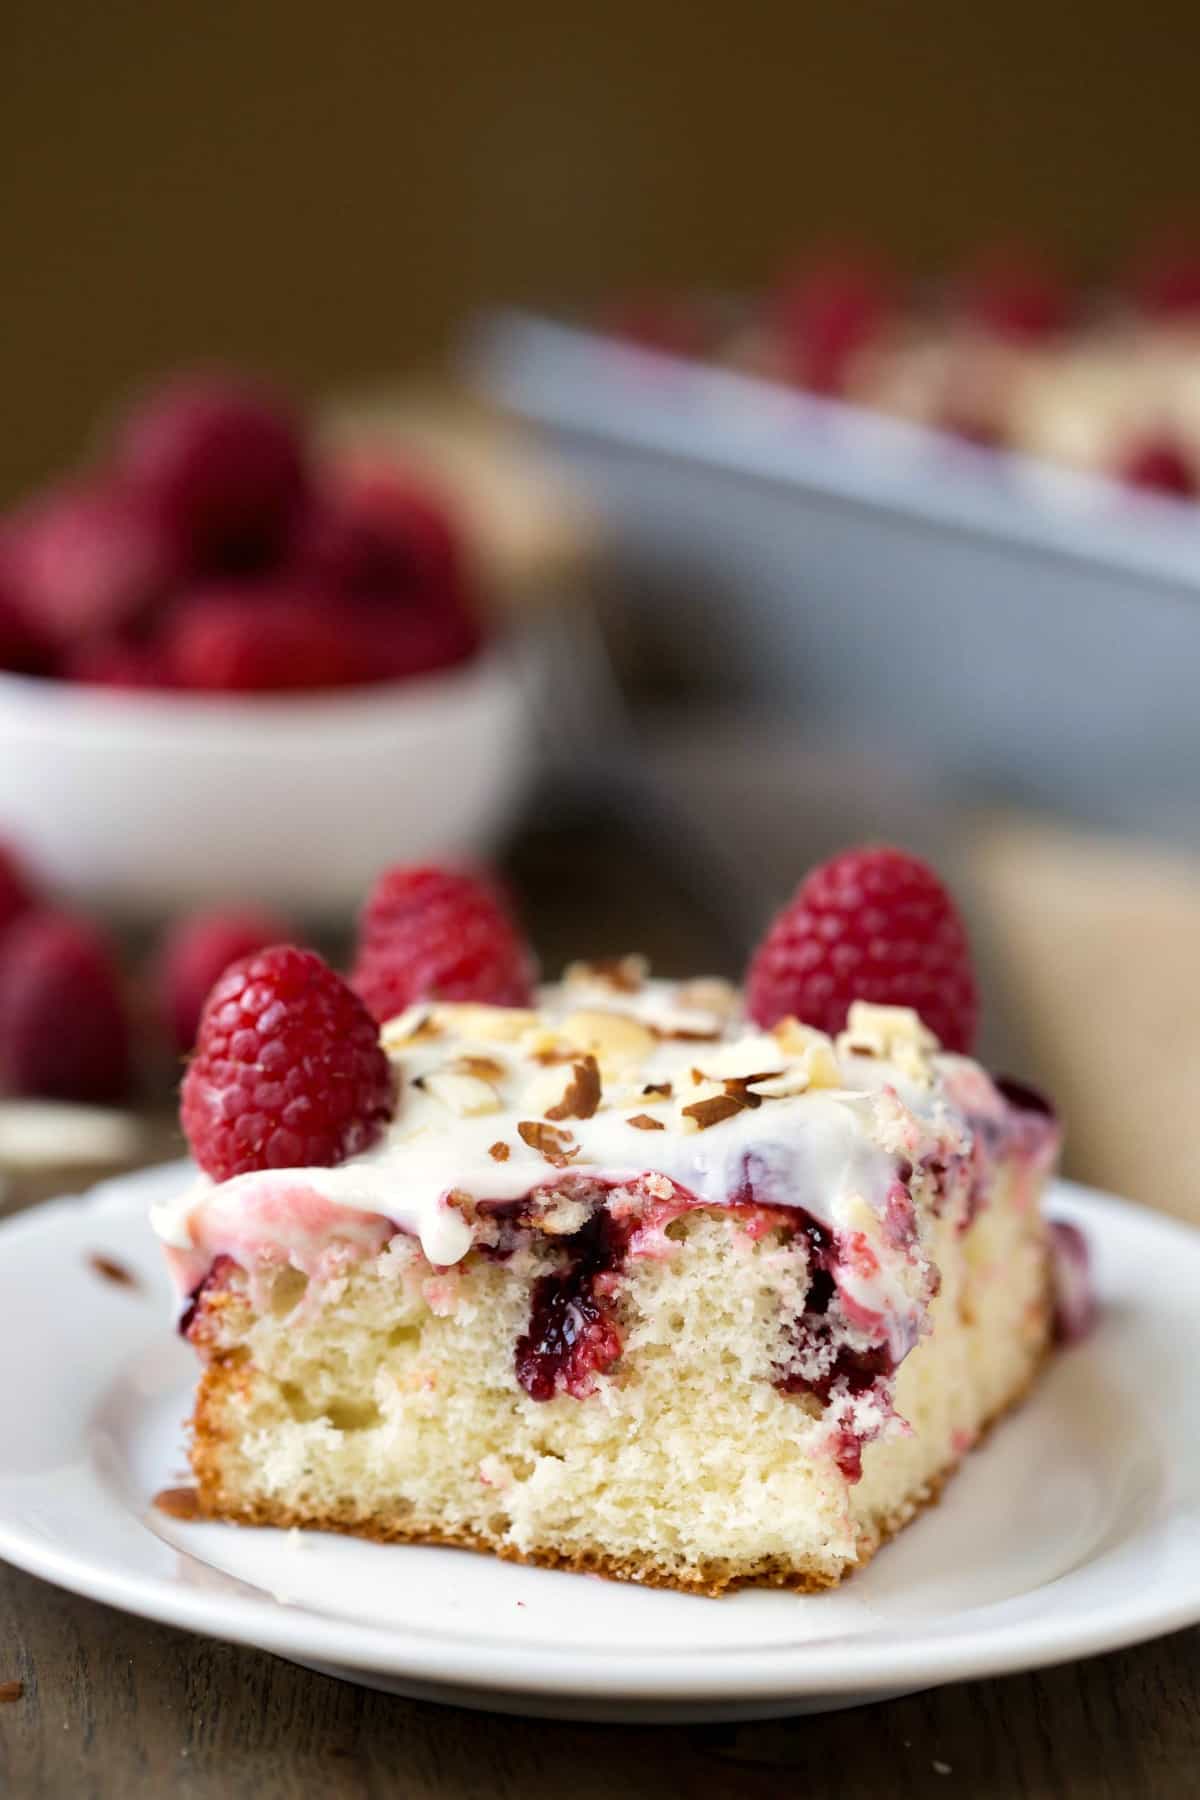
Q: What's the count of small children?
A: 0